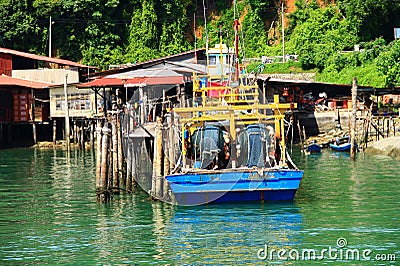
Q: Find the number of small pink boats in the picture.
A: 0